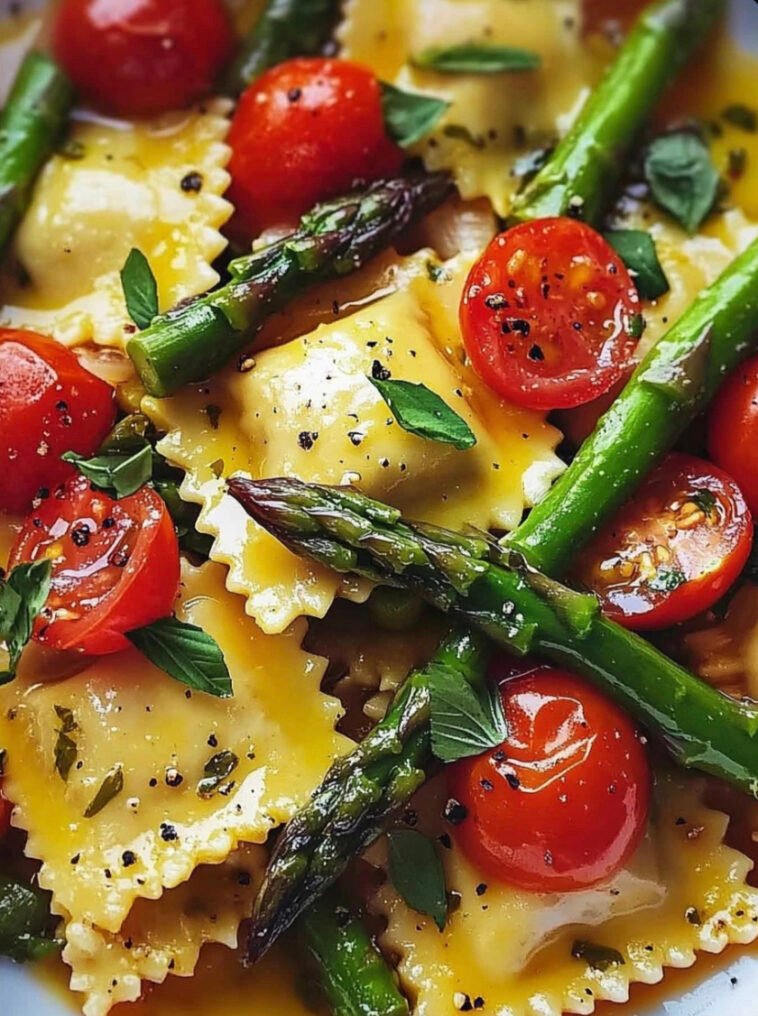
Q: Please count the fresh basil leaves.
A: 11